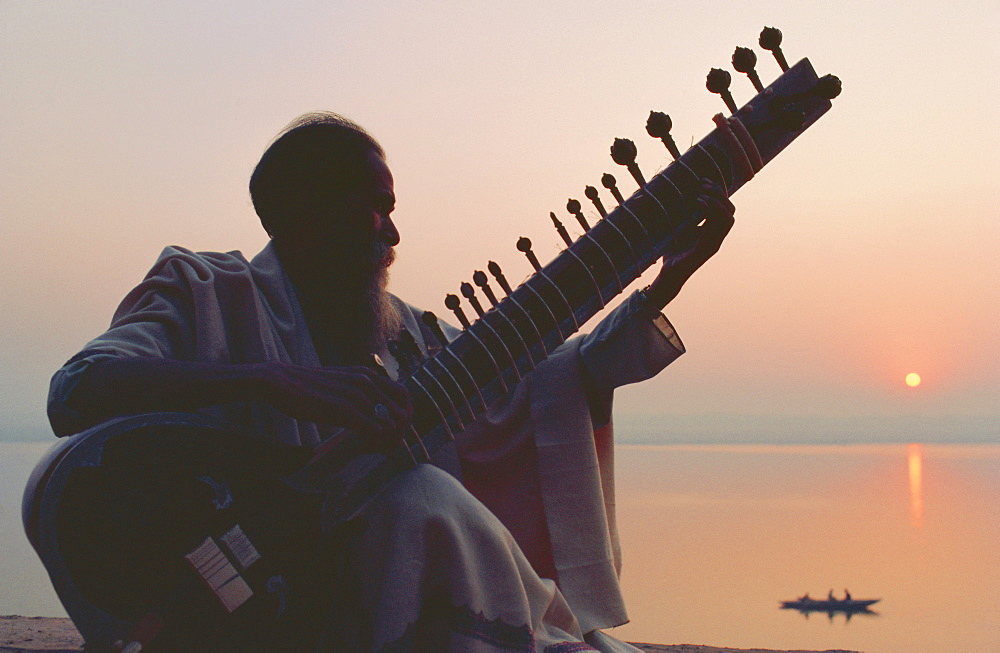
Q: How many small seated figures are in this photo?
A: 3